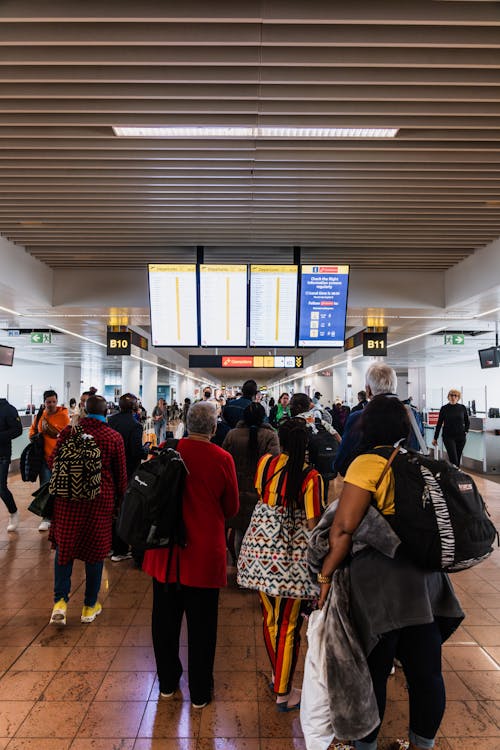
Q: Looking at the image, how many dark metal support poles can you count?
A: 2